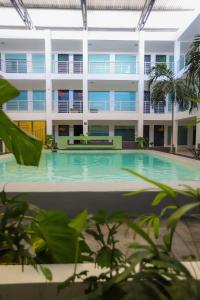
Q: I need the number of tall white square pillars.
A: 4